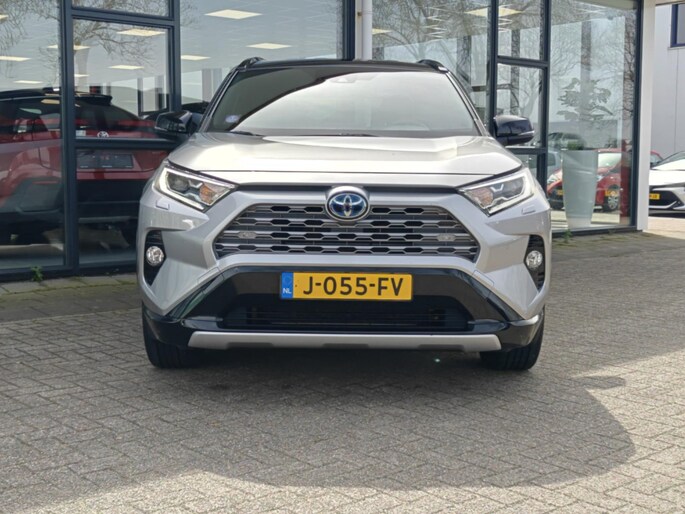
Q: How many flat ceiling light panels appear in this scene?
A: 12